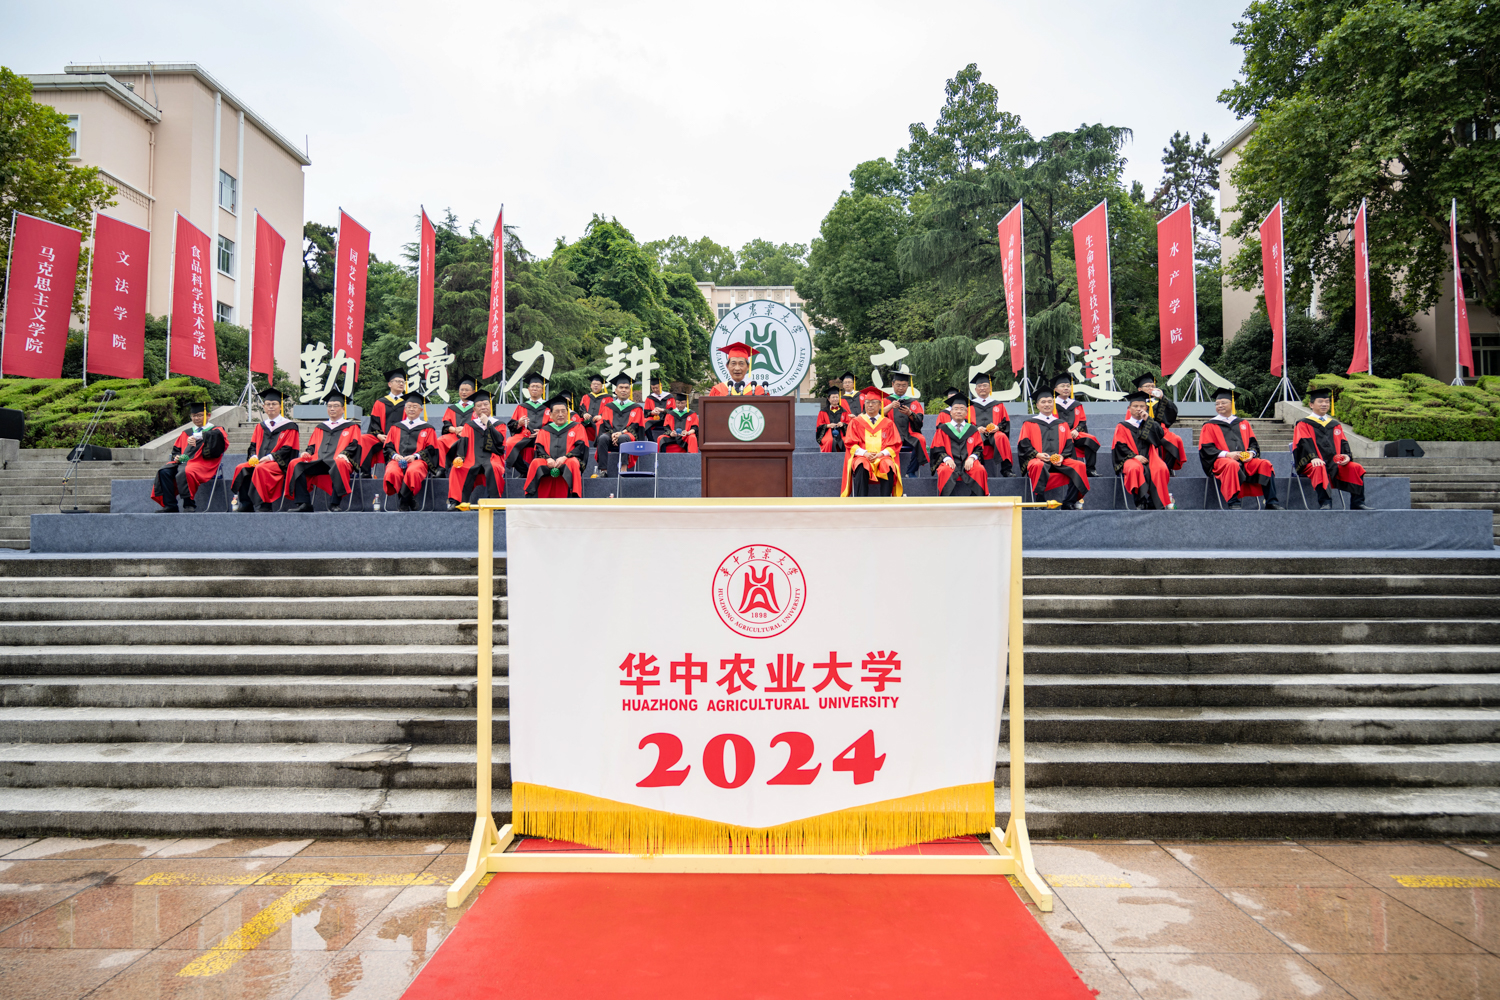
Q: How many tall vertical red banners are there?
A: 13